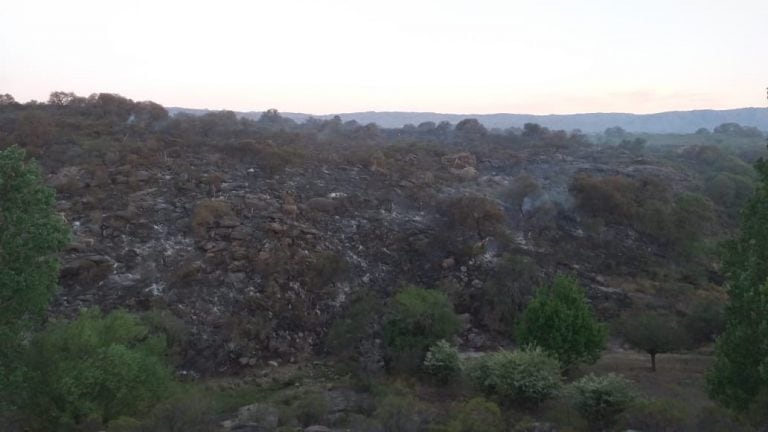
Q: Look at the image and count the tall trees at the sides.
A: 2